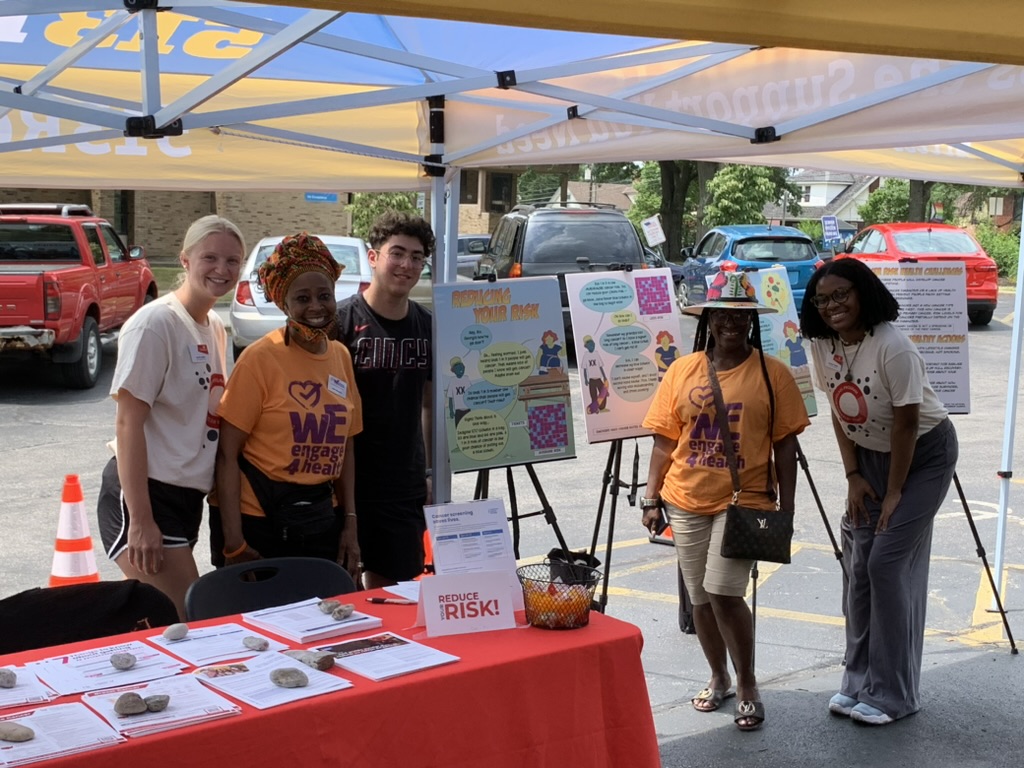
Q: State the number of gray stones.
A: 11